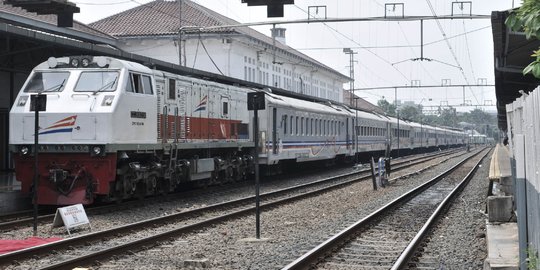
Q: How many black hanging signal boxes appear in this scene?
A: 2